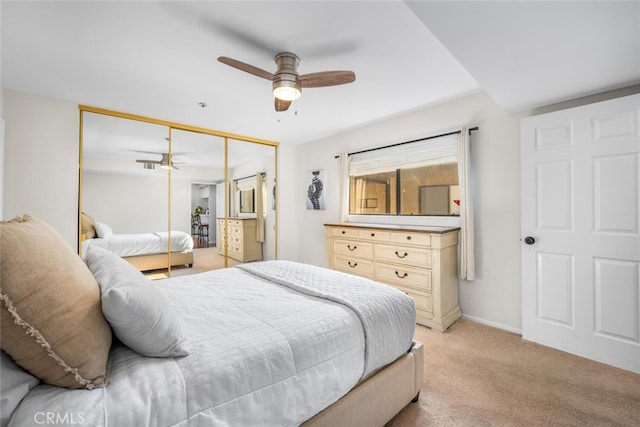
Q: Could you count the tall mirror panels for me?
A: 3